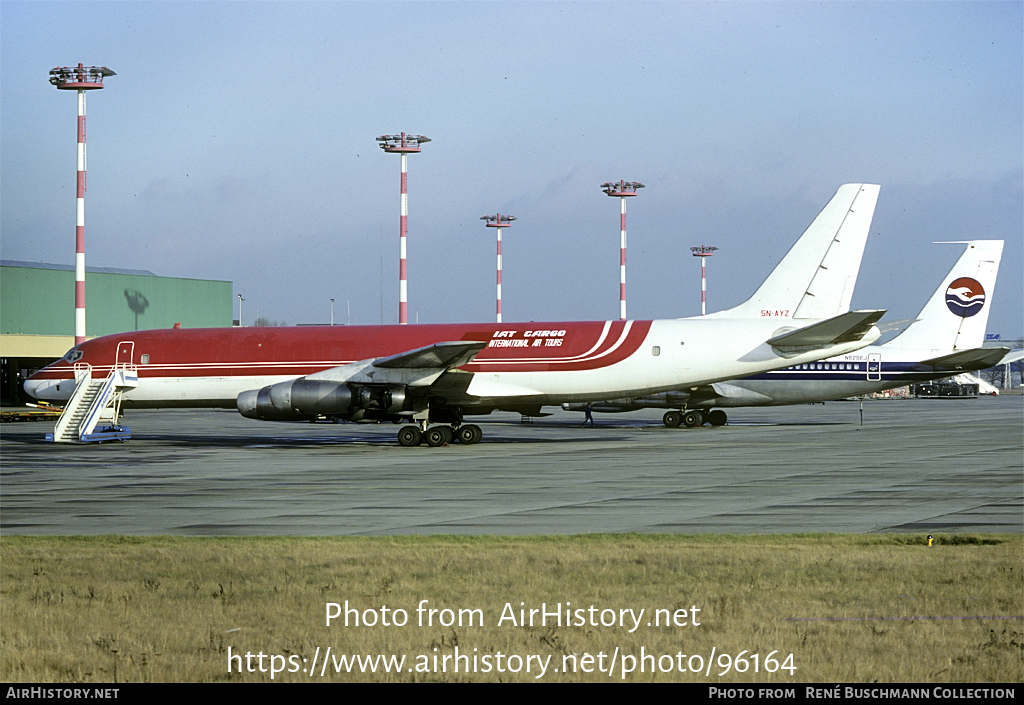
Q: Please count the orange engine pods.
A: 0